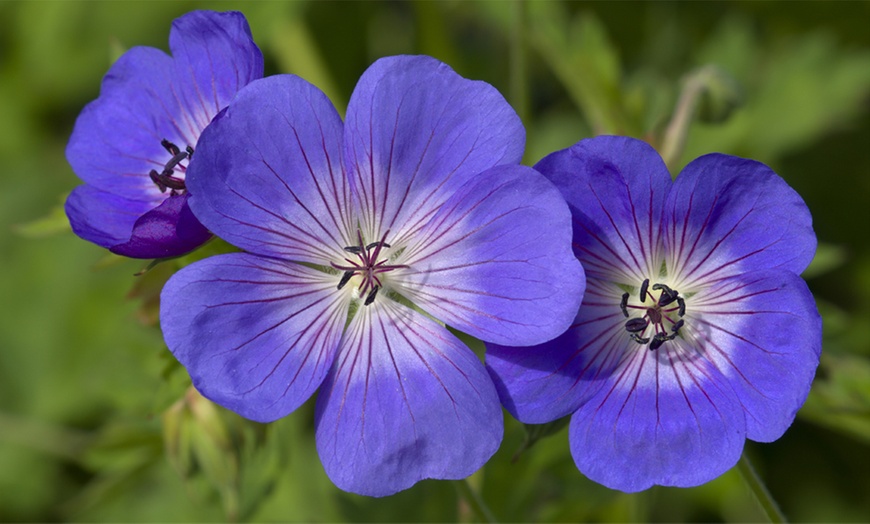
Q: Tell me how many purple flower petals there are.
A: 14